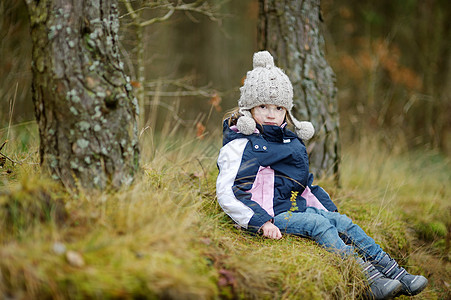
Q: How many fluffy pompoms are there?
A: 3